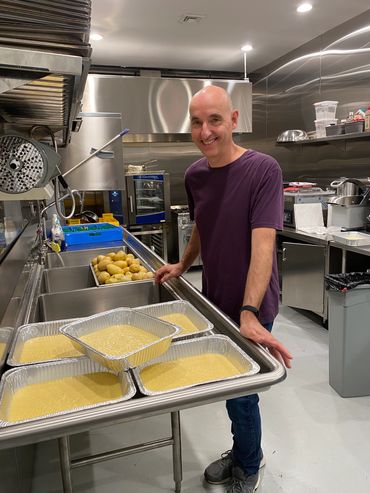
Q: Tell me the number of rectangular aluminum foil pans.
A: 5